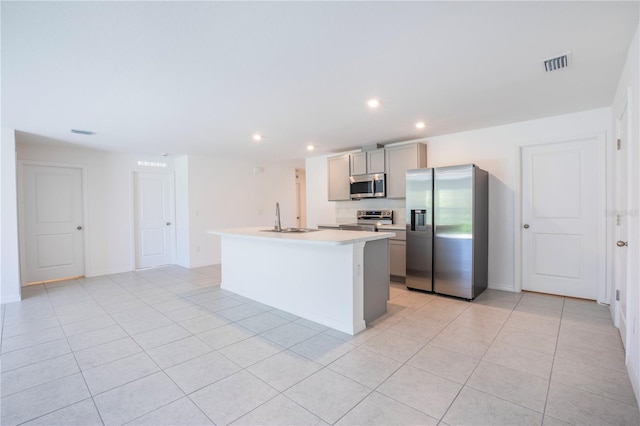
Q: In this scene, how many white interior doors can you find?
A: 4